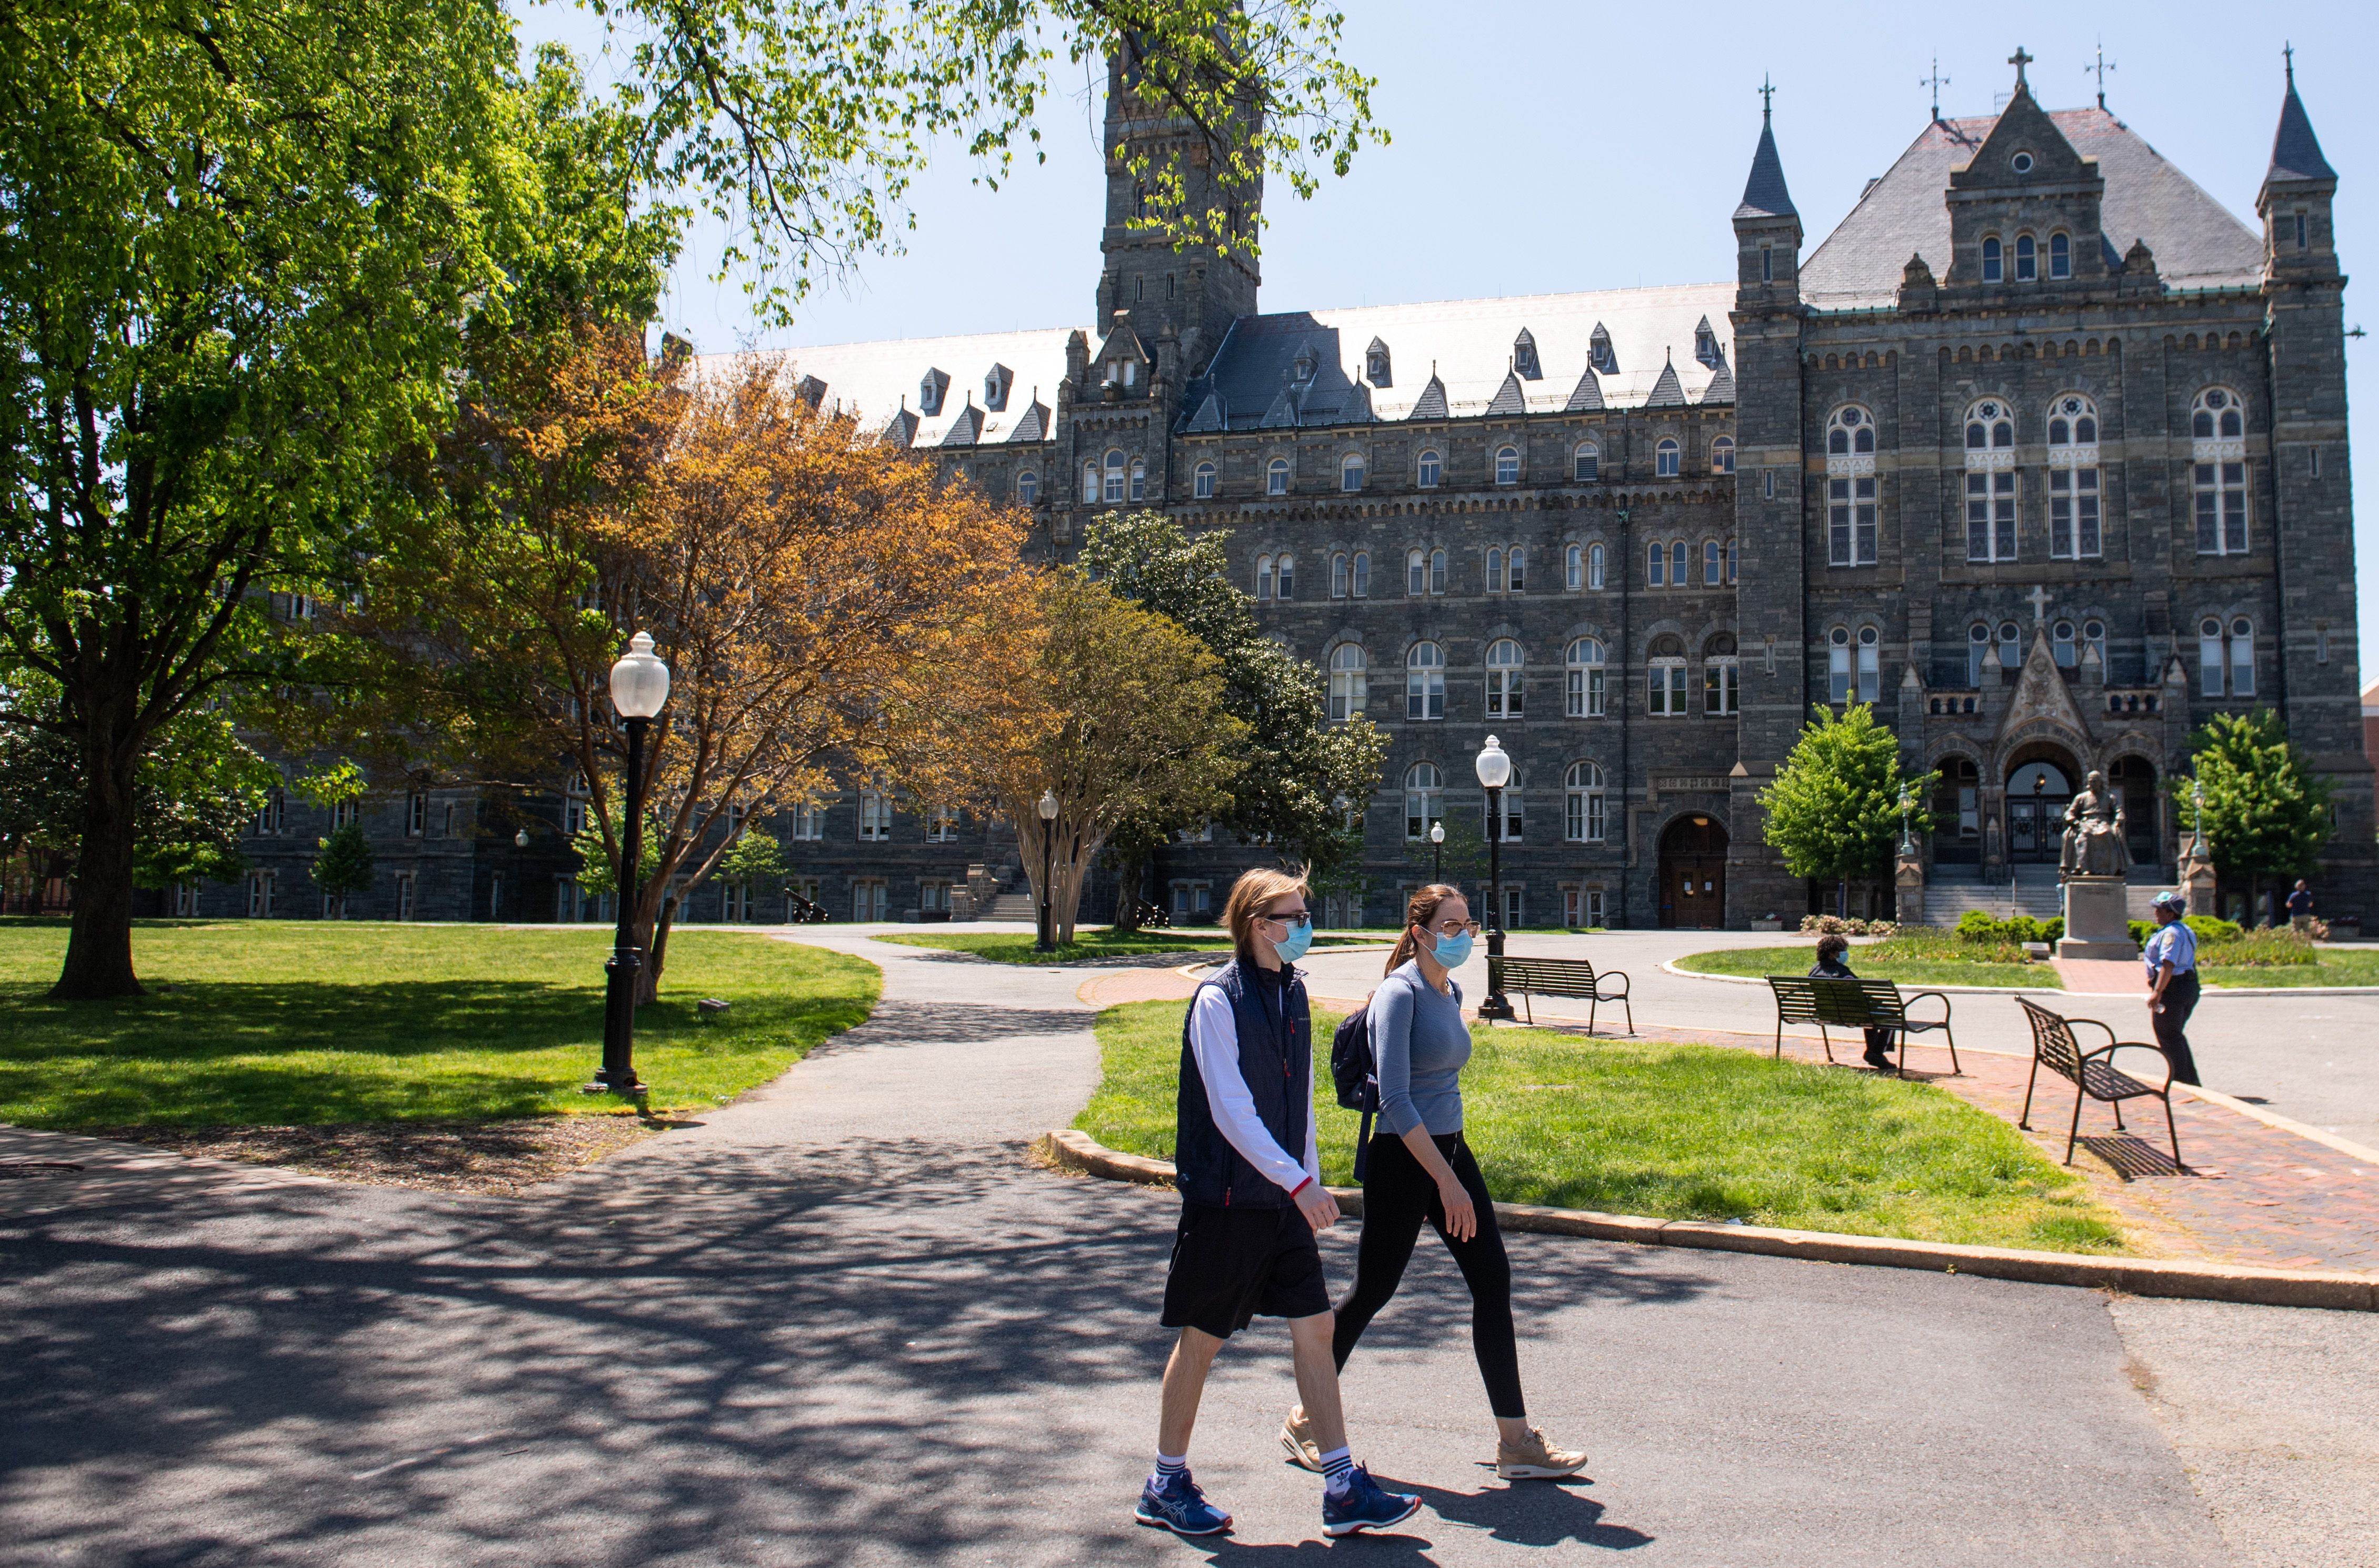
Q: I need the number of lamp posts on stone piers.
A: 2